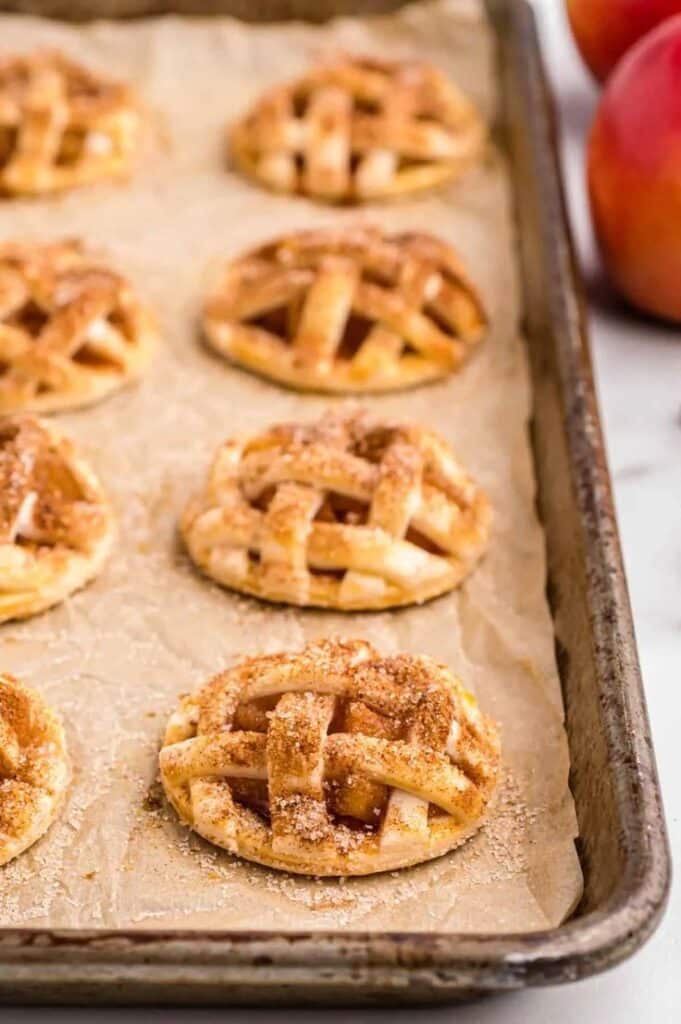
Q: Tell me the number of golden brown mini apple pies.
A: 8